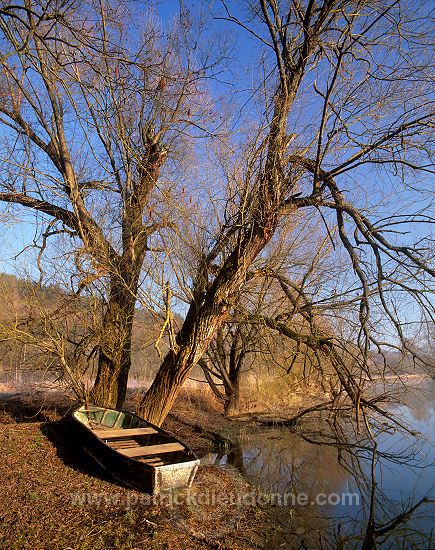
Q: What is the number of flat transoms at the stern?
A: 1